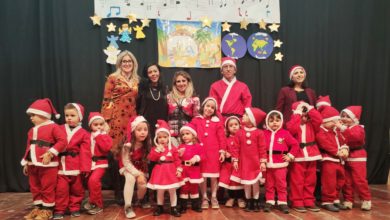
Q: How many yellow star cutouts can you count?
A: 11